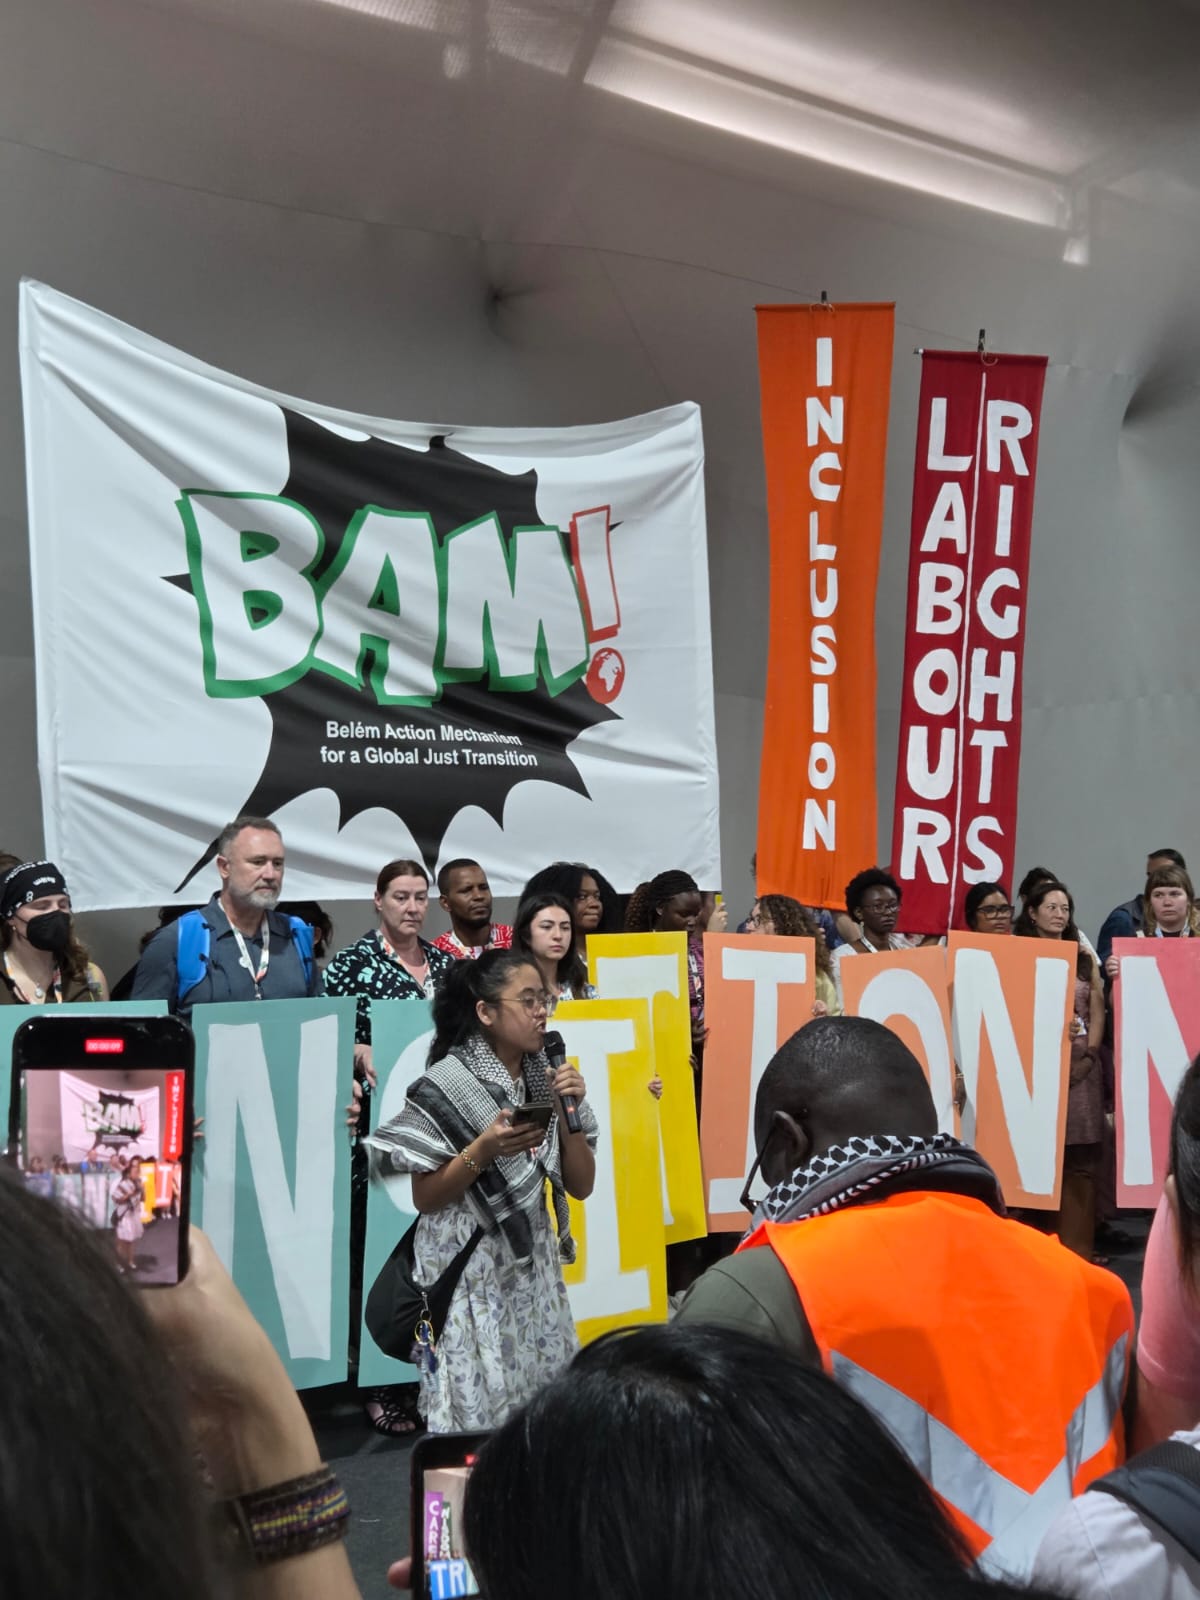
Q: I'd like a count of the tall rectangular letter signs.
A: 9